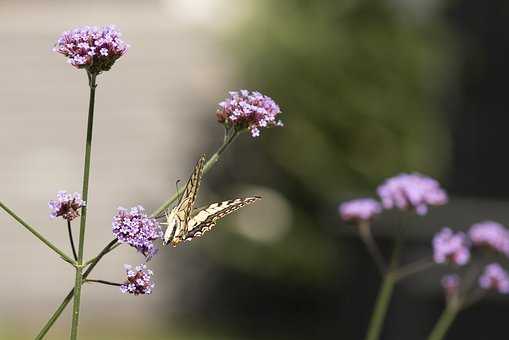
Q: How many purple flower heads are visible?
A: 11